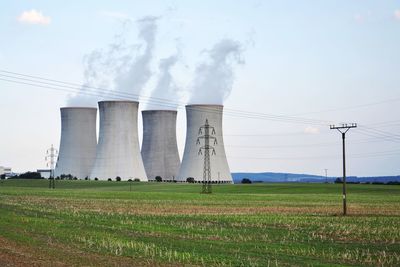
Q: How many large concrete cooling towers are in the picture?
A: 4